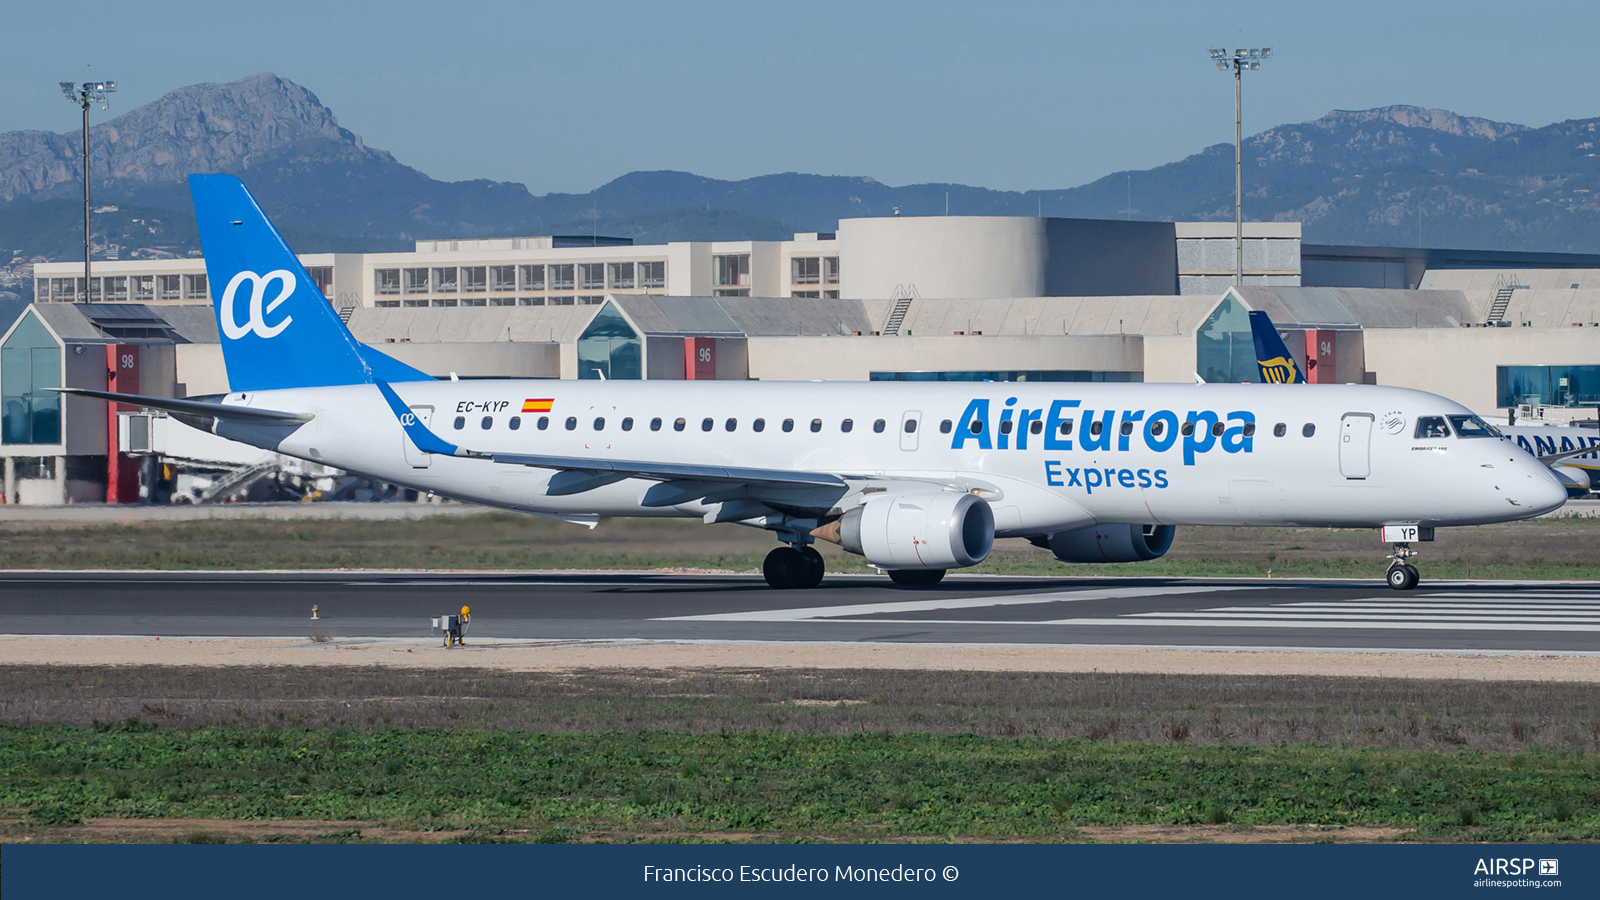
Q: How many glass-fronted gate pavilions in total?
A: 3